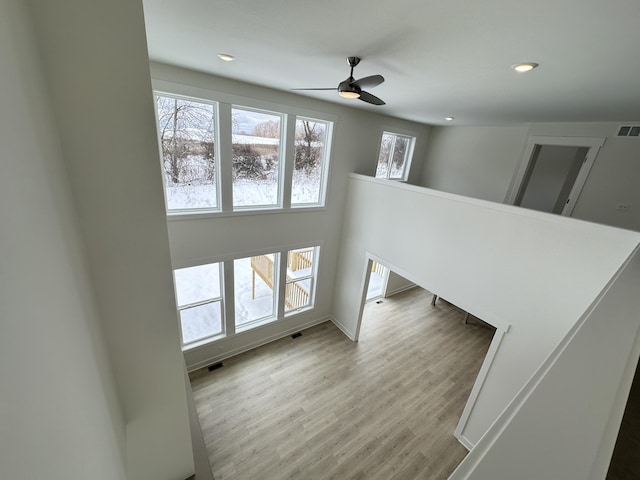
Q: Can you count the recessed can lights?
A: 3